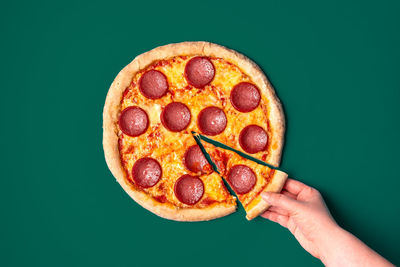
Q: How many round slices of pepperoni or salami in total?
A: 11